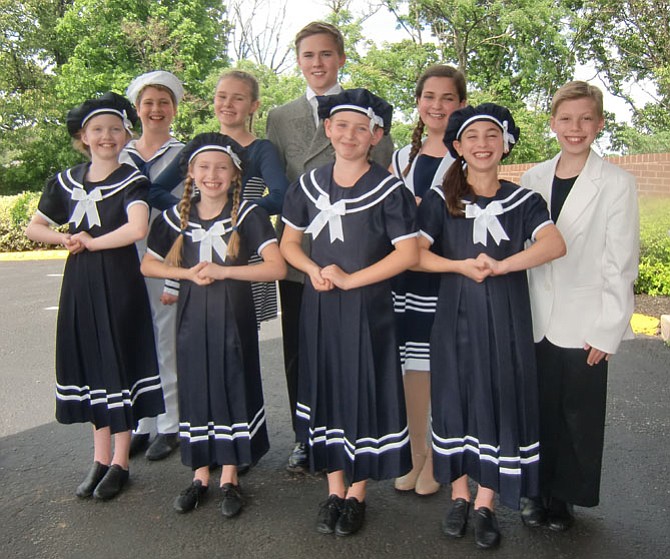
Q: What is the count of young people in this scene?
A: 9